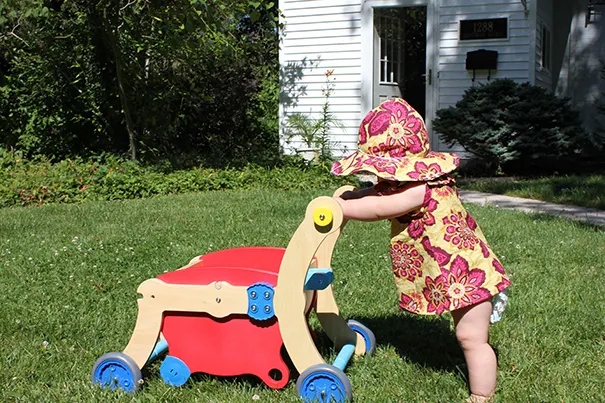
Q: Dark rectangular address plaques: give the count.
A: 1